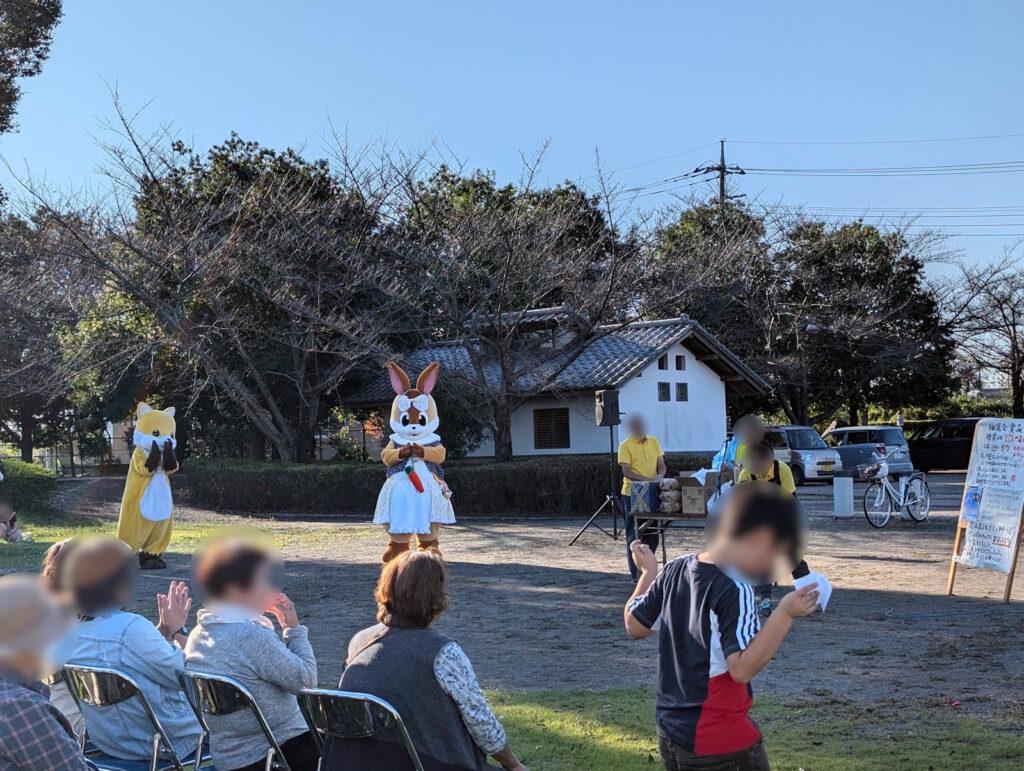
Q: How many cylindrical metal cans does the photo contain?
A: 0